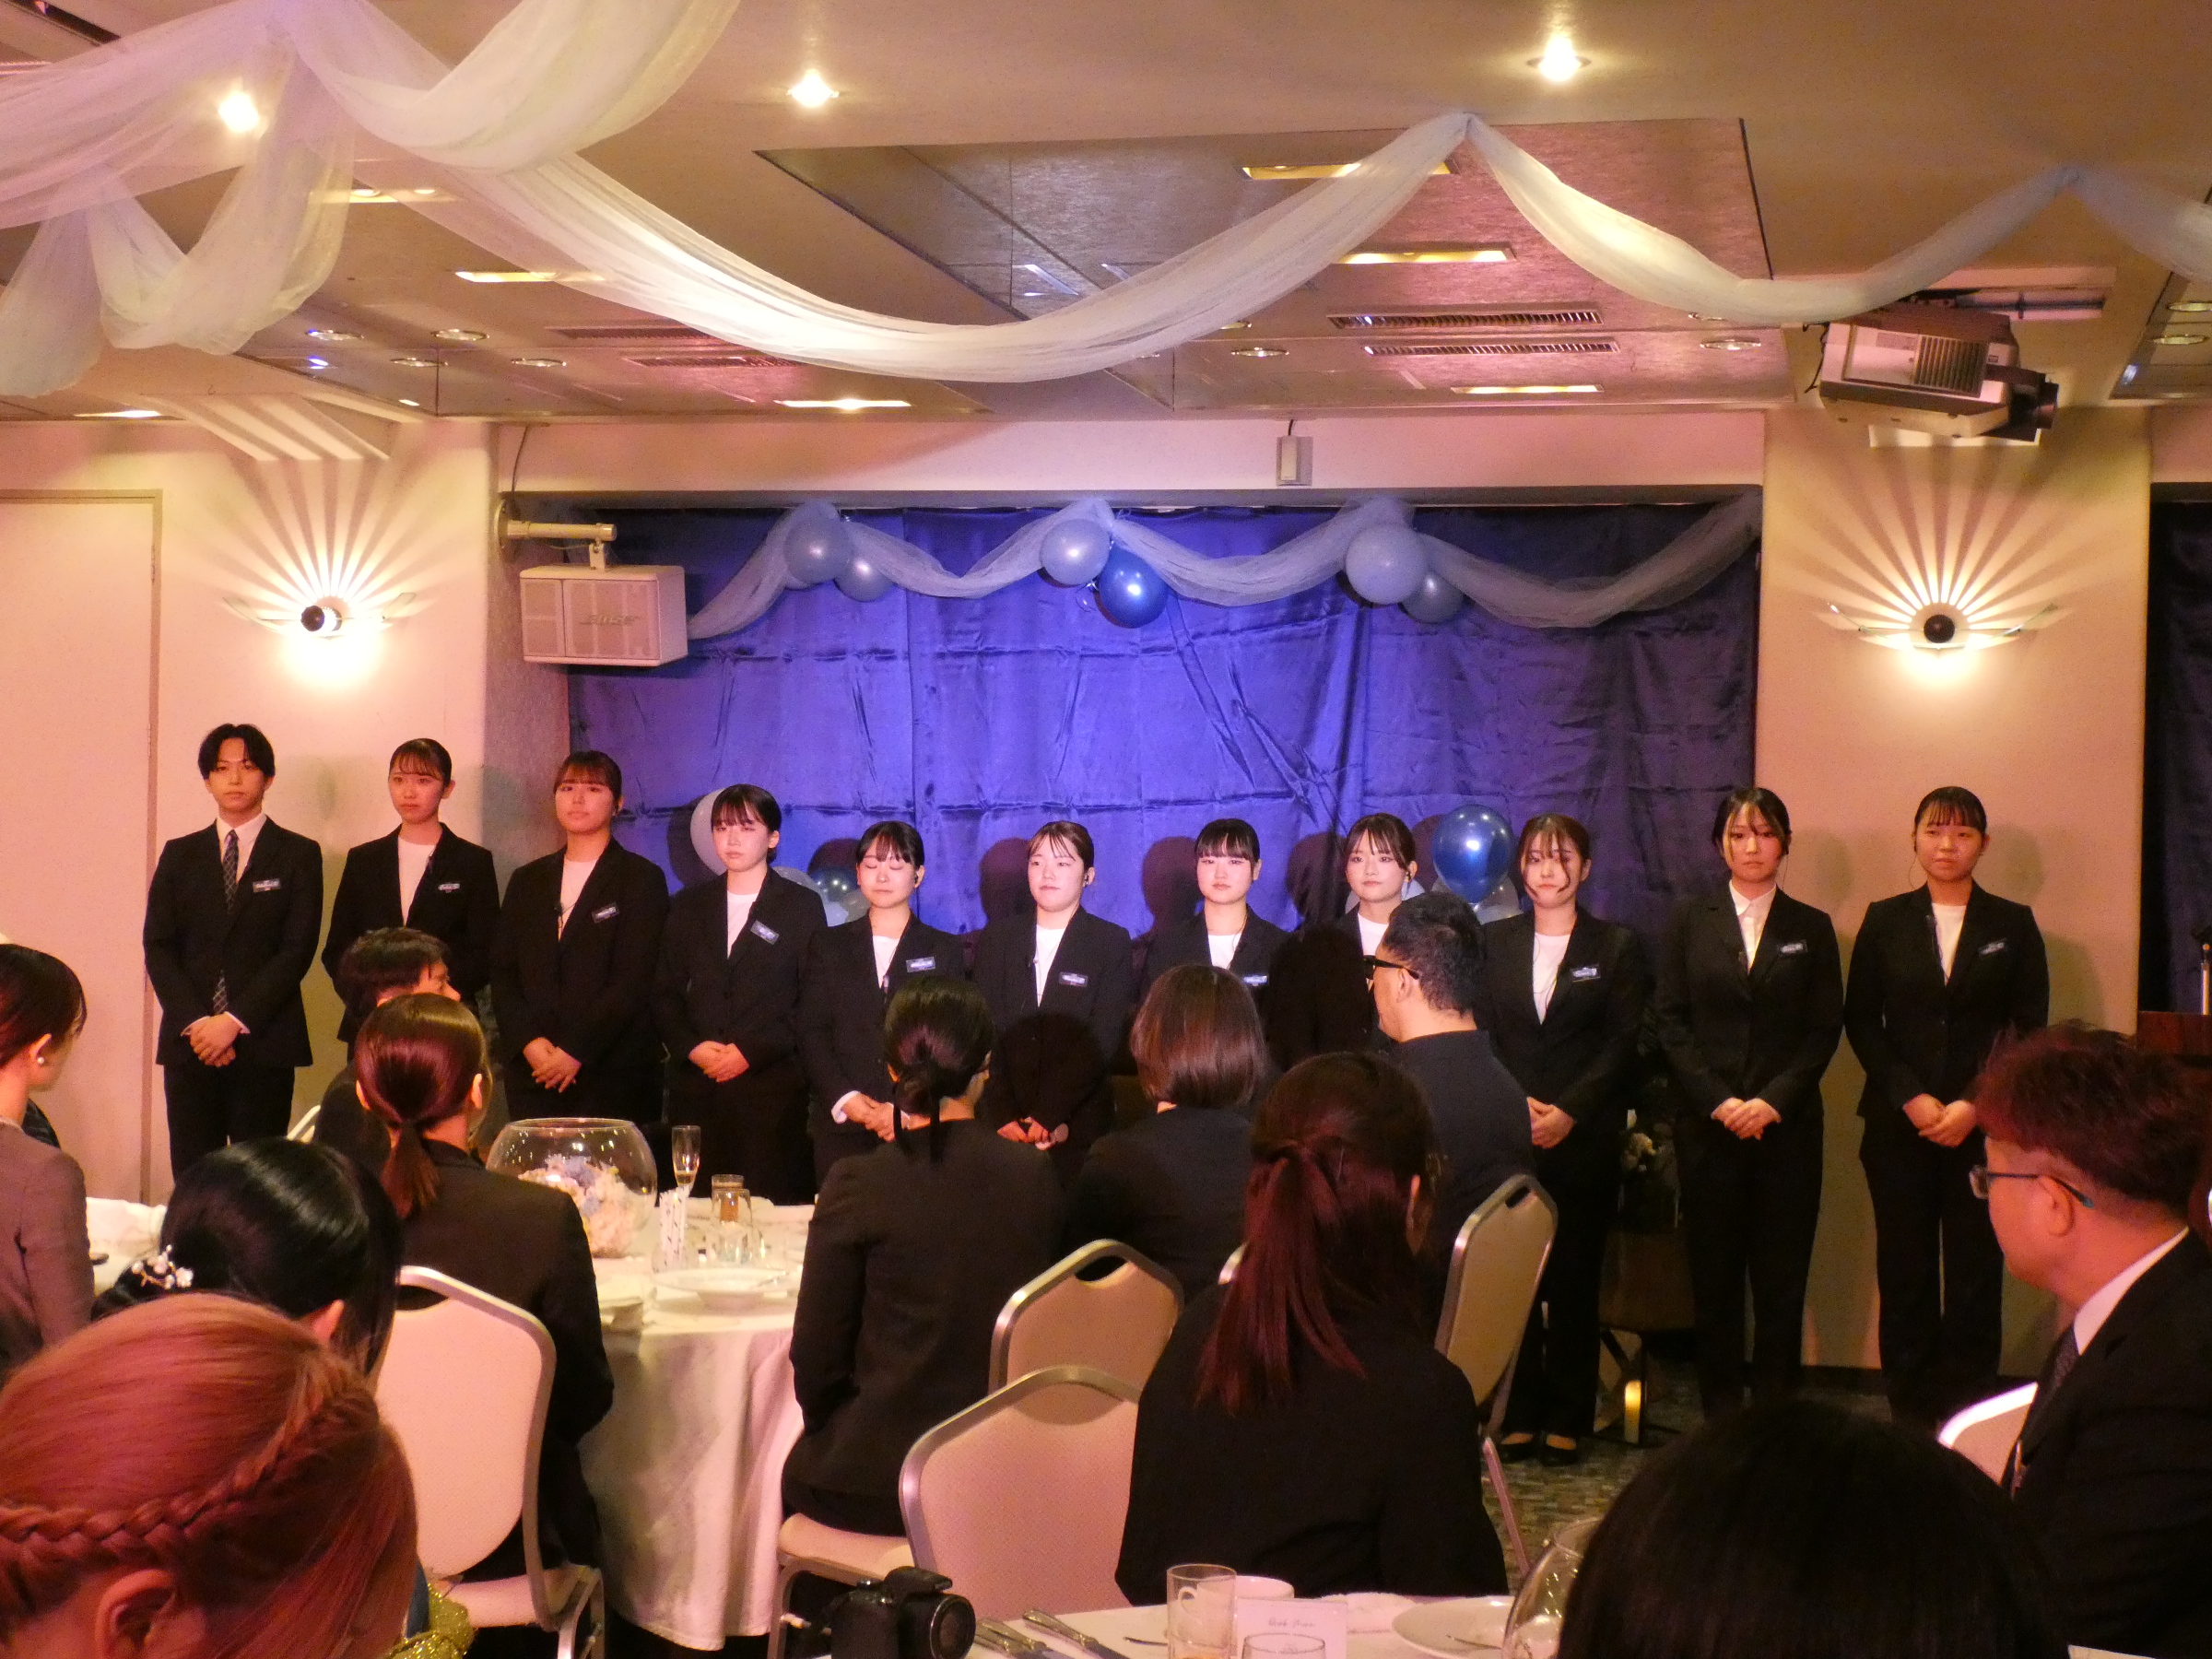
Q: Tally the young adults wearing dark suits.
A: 11